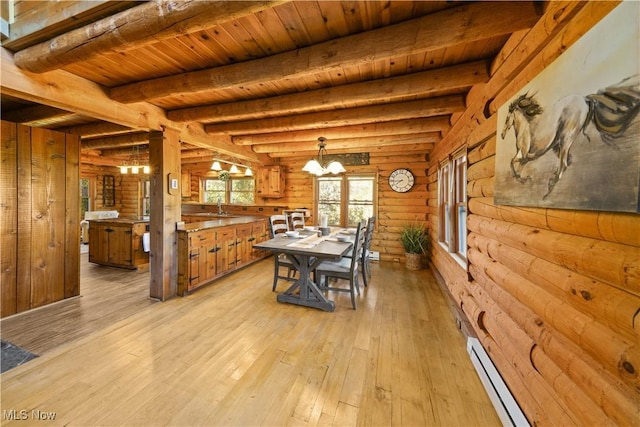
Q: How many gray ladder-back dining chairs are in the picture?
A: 4